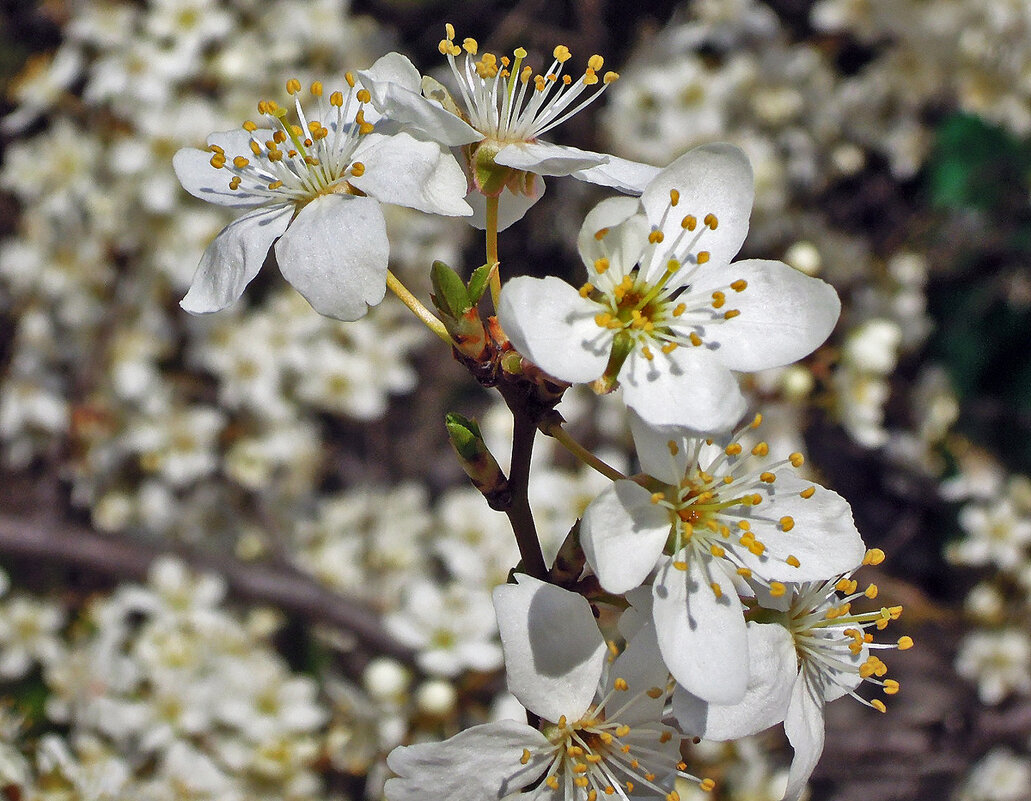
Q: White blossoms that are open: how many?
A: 6